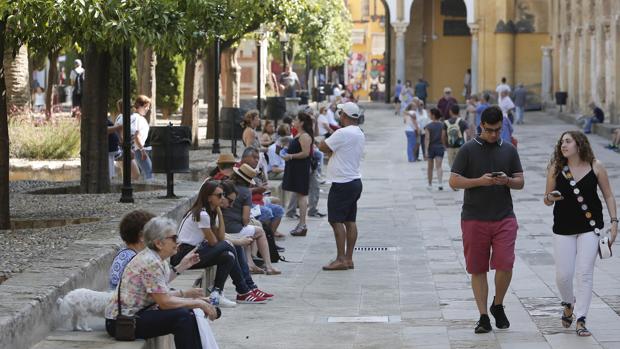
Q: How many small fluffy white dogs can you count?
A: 1